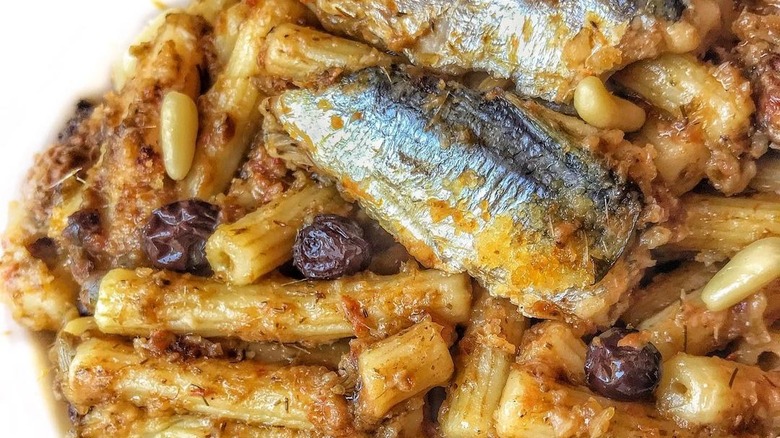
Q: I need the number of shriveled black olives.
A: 3